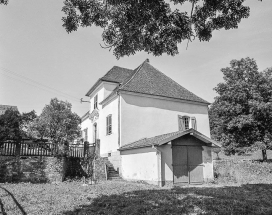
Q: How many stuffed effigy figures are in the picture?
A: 0